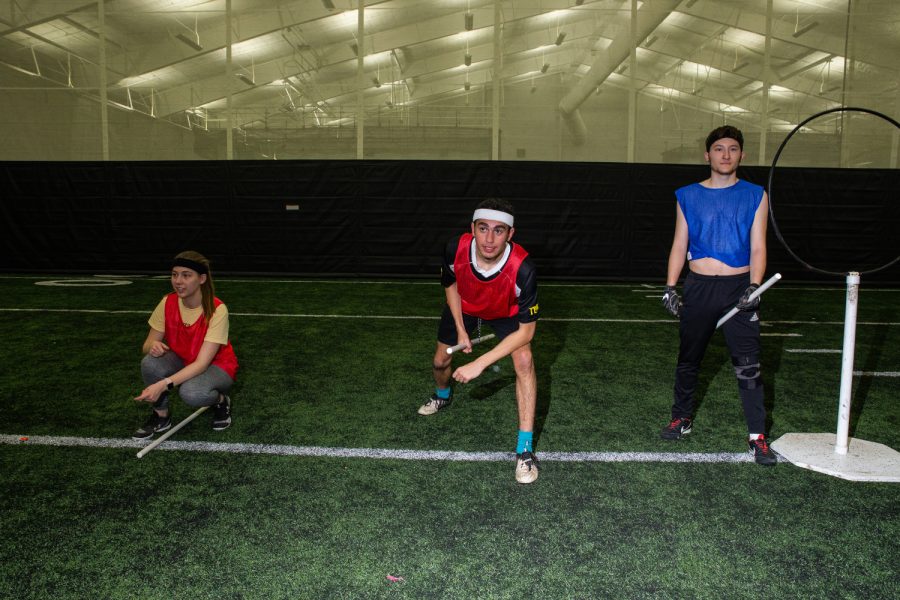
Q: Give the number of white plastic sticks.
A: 3